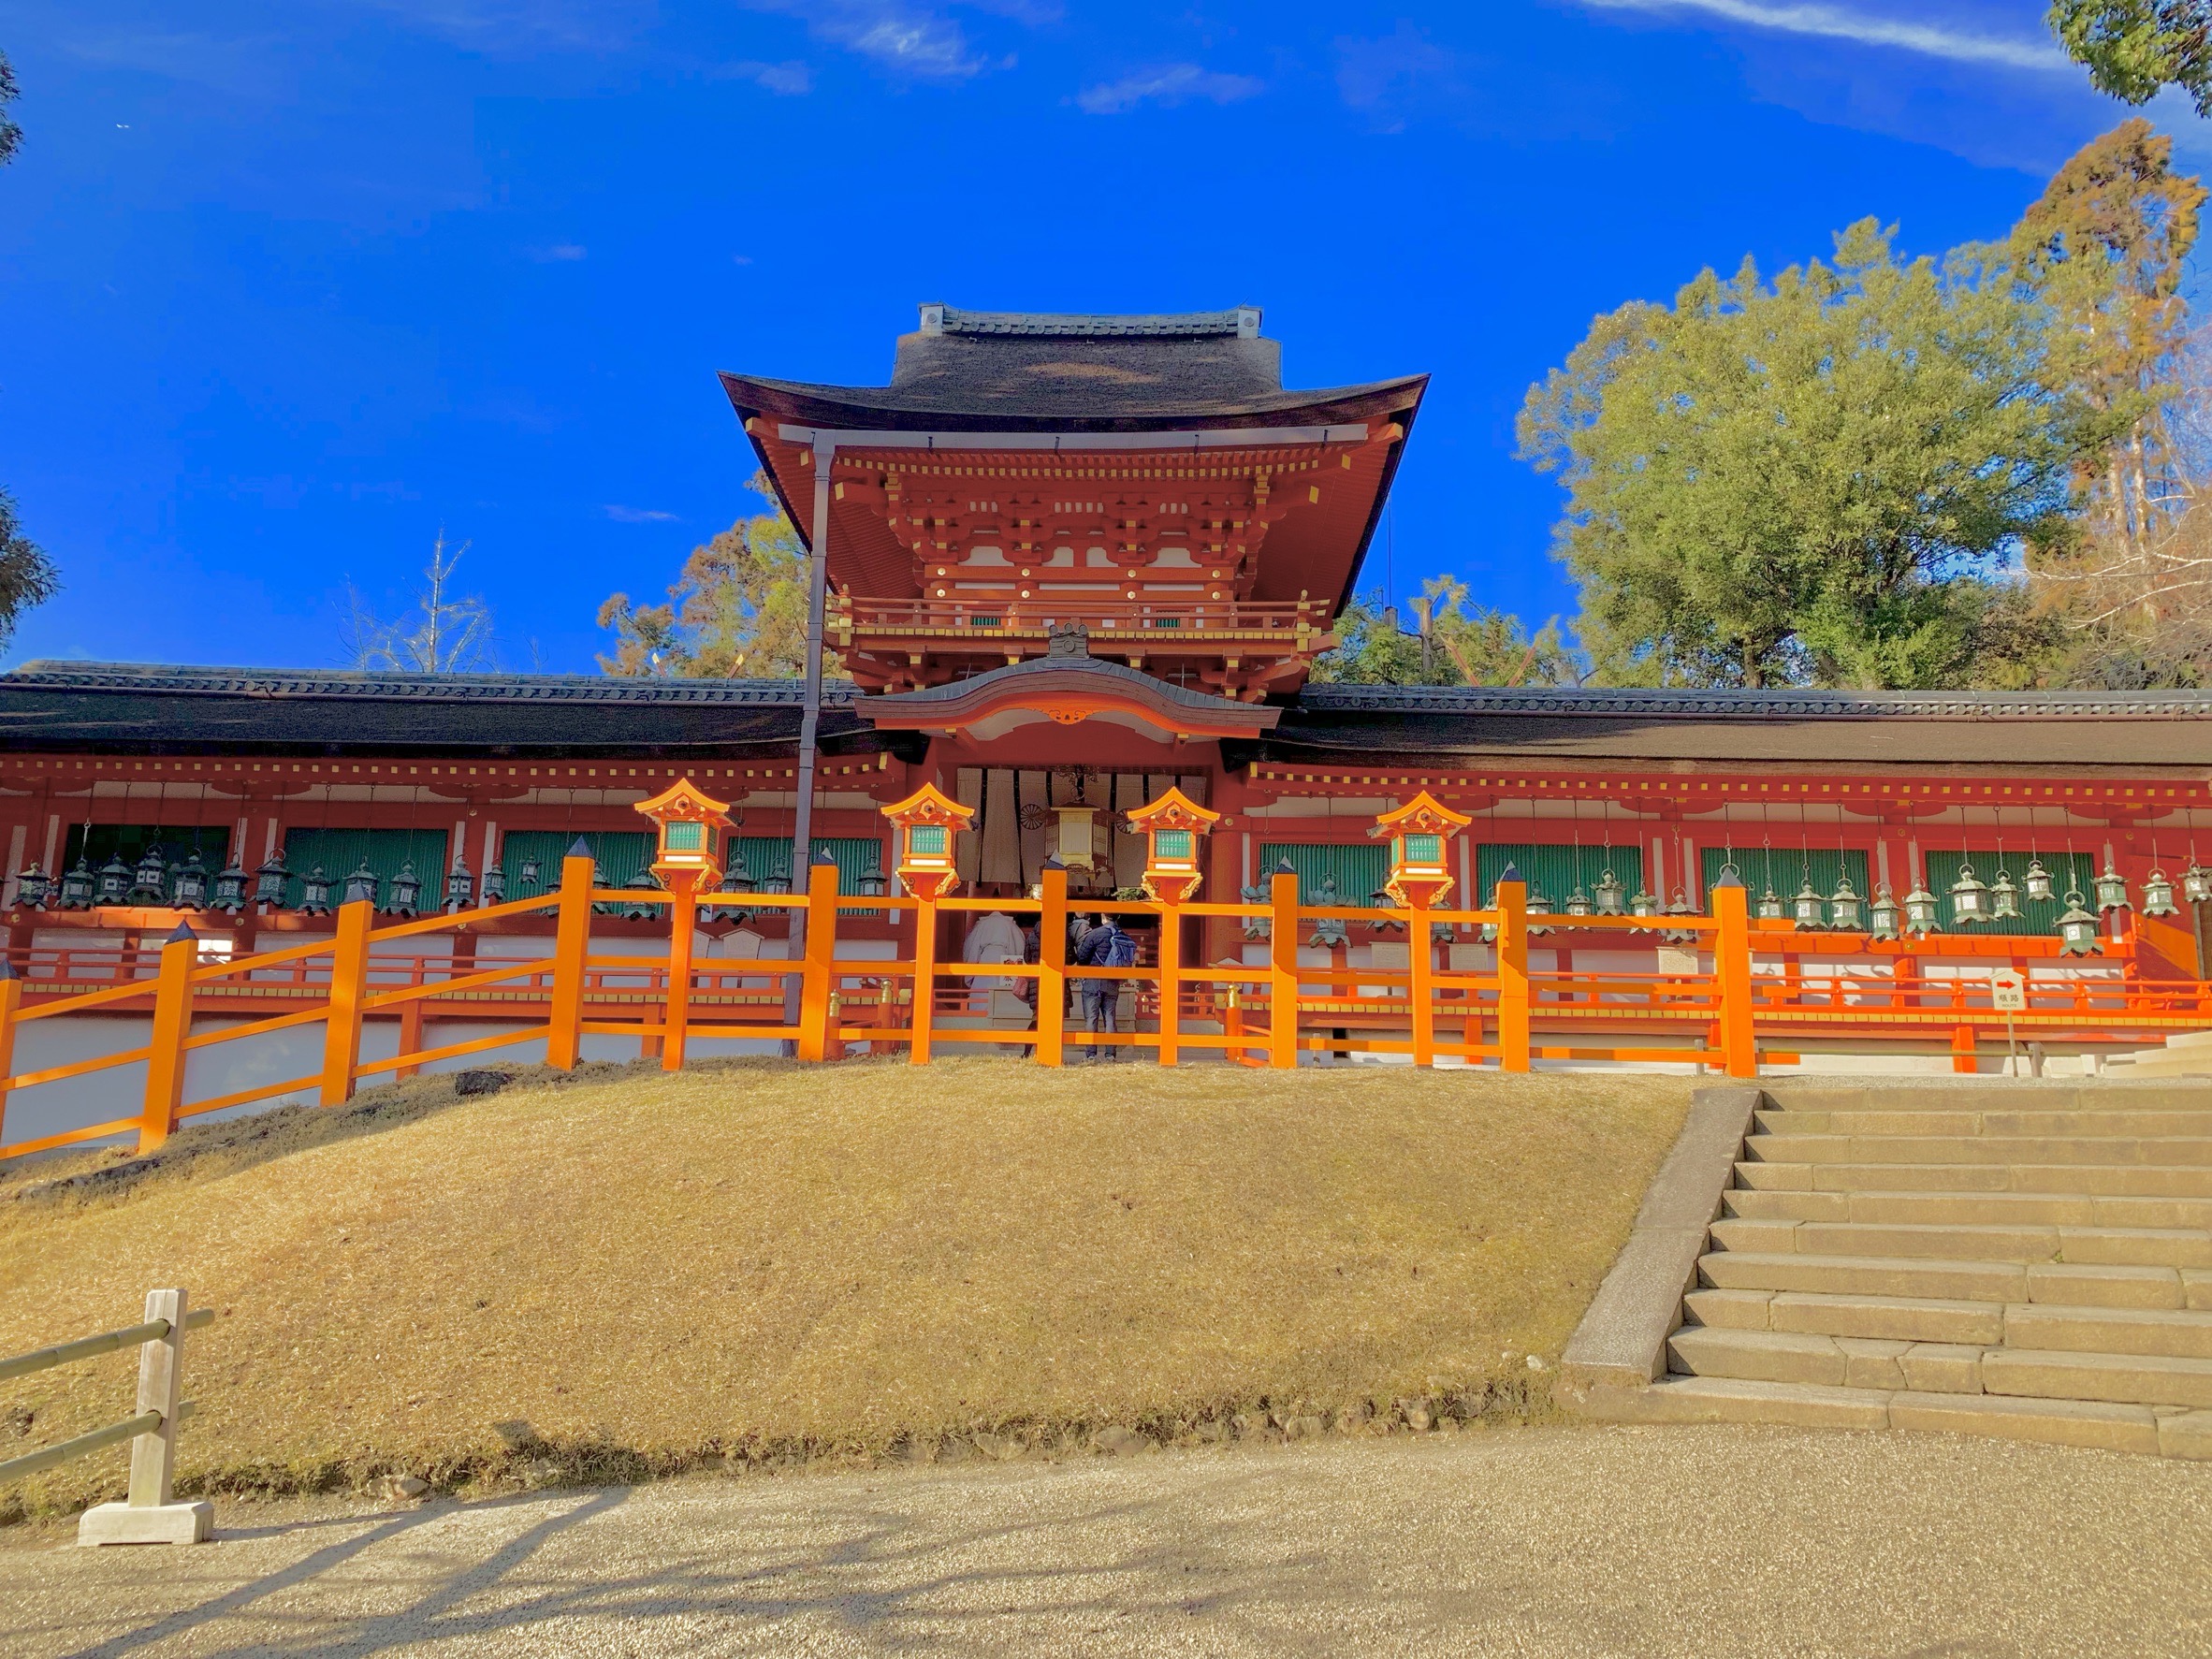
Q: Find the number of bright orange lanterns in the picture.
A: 4